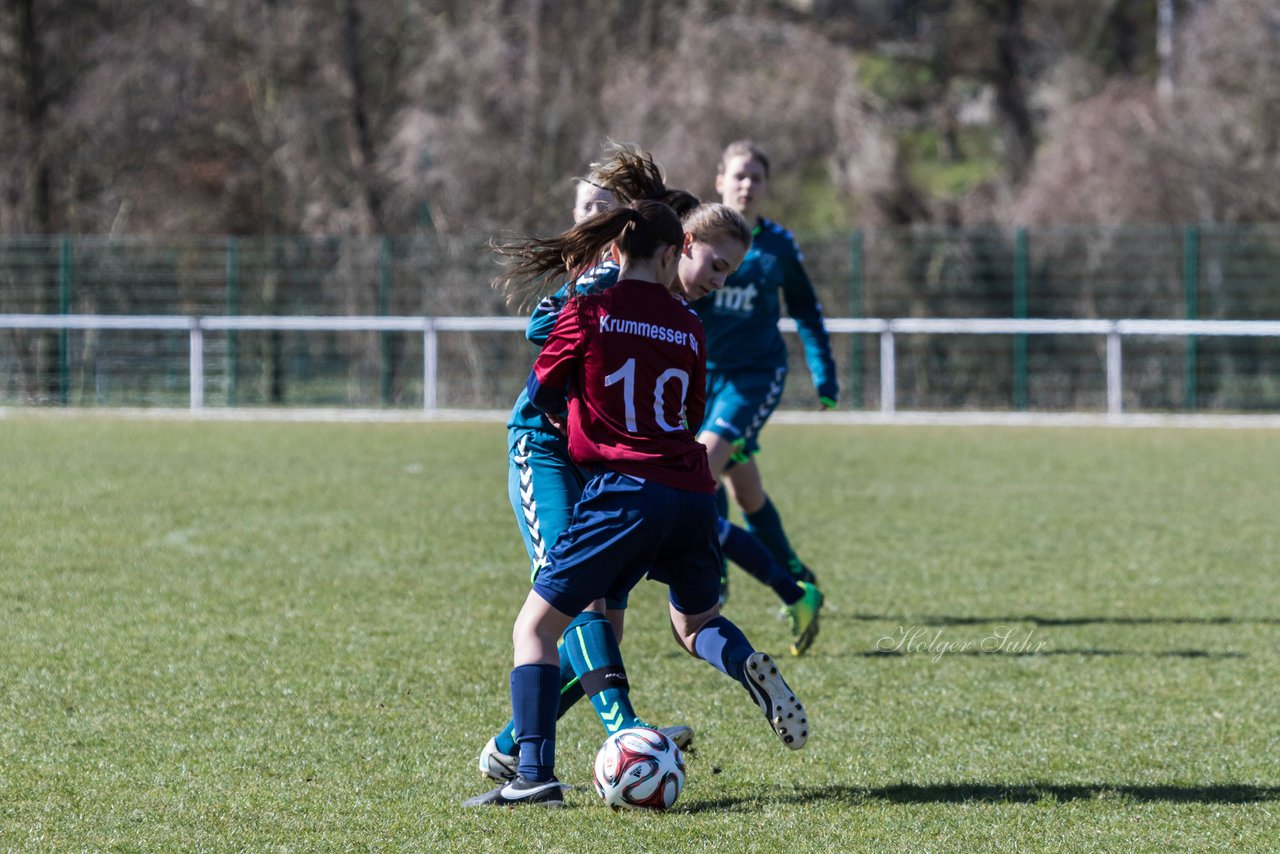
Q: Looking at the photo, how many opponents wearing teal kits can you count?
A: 2